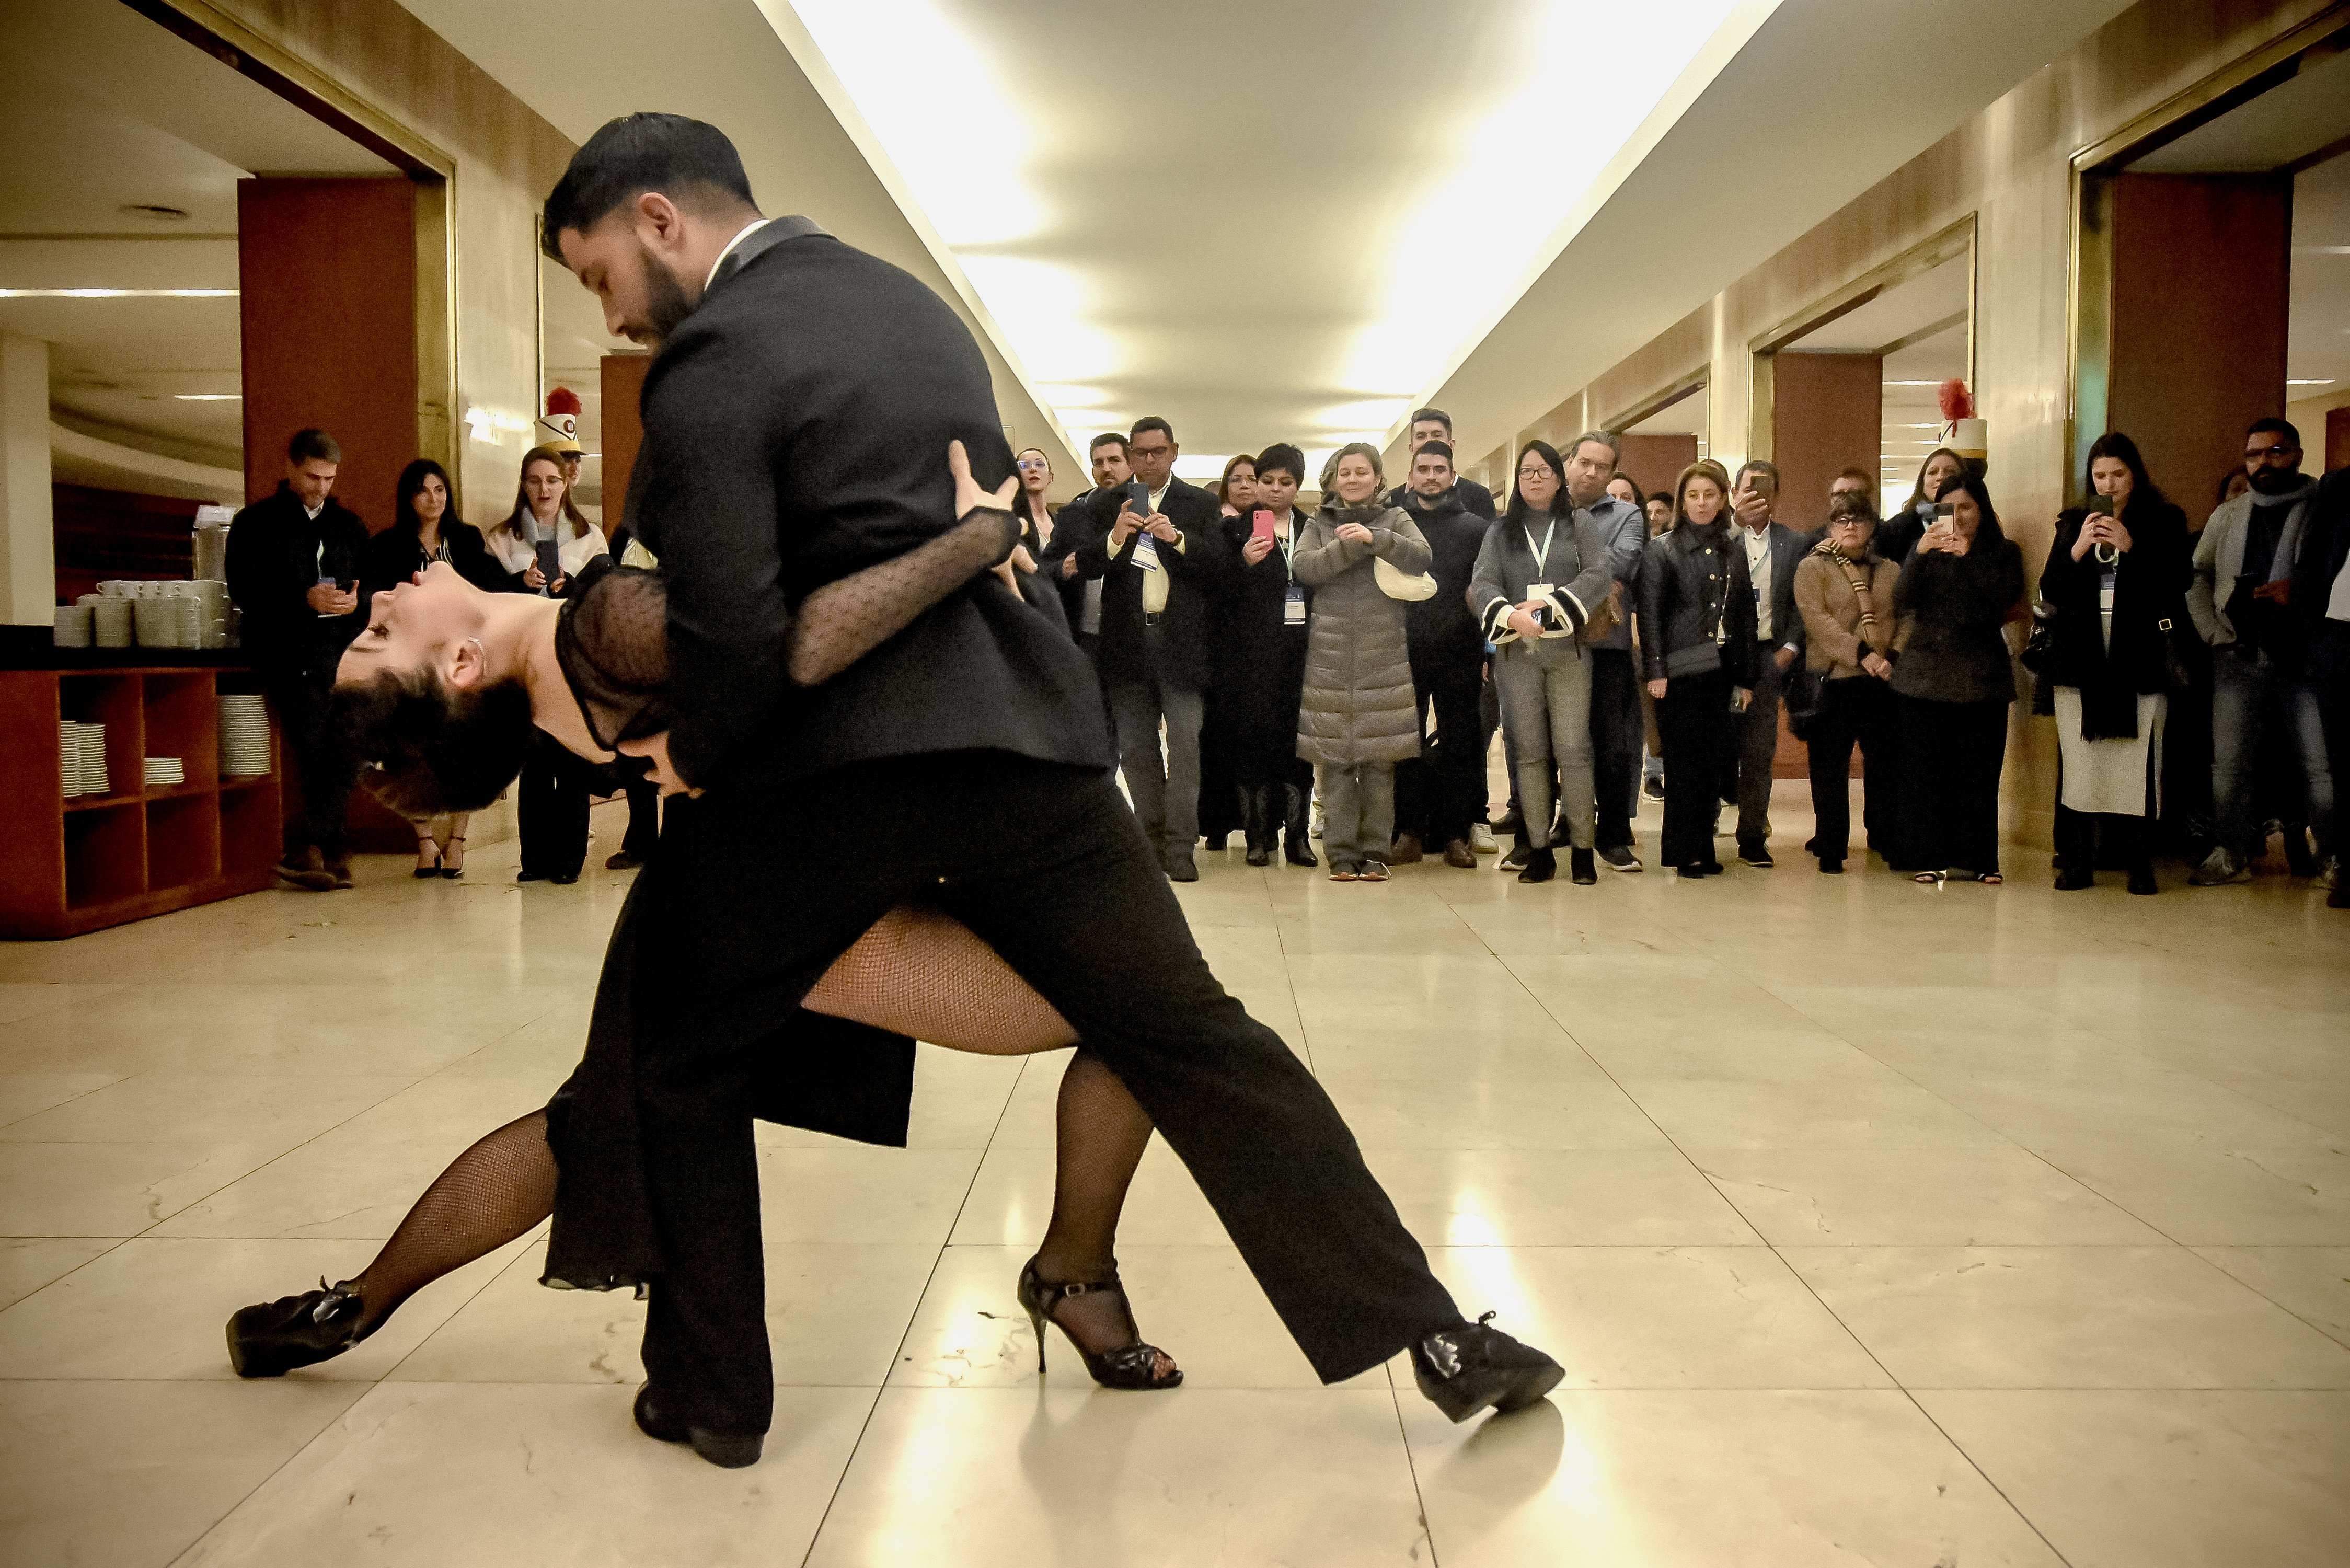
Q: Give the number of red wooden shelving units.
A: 1